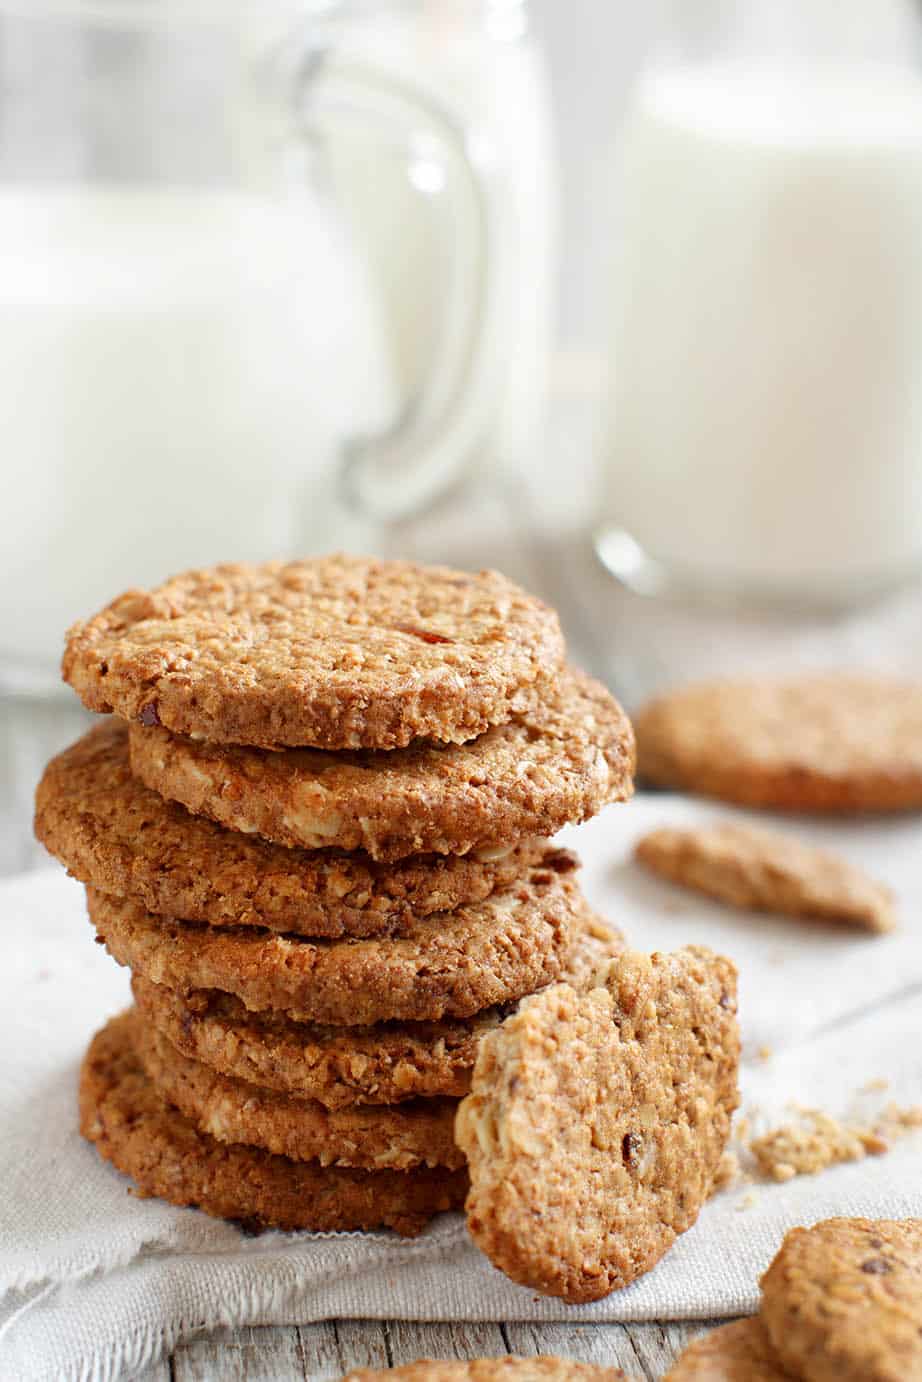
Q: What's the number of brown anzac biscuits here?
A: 13